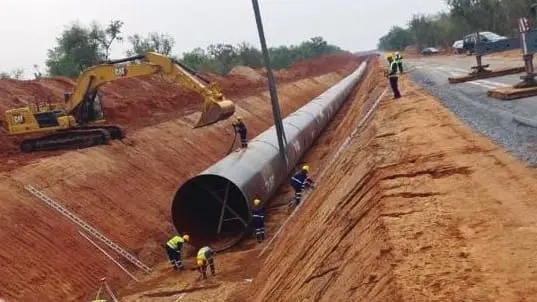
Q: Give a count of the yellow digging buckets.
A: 1